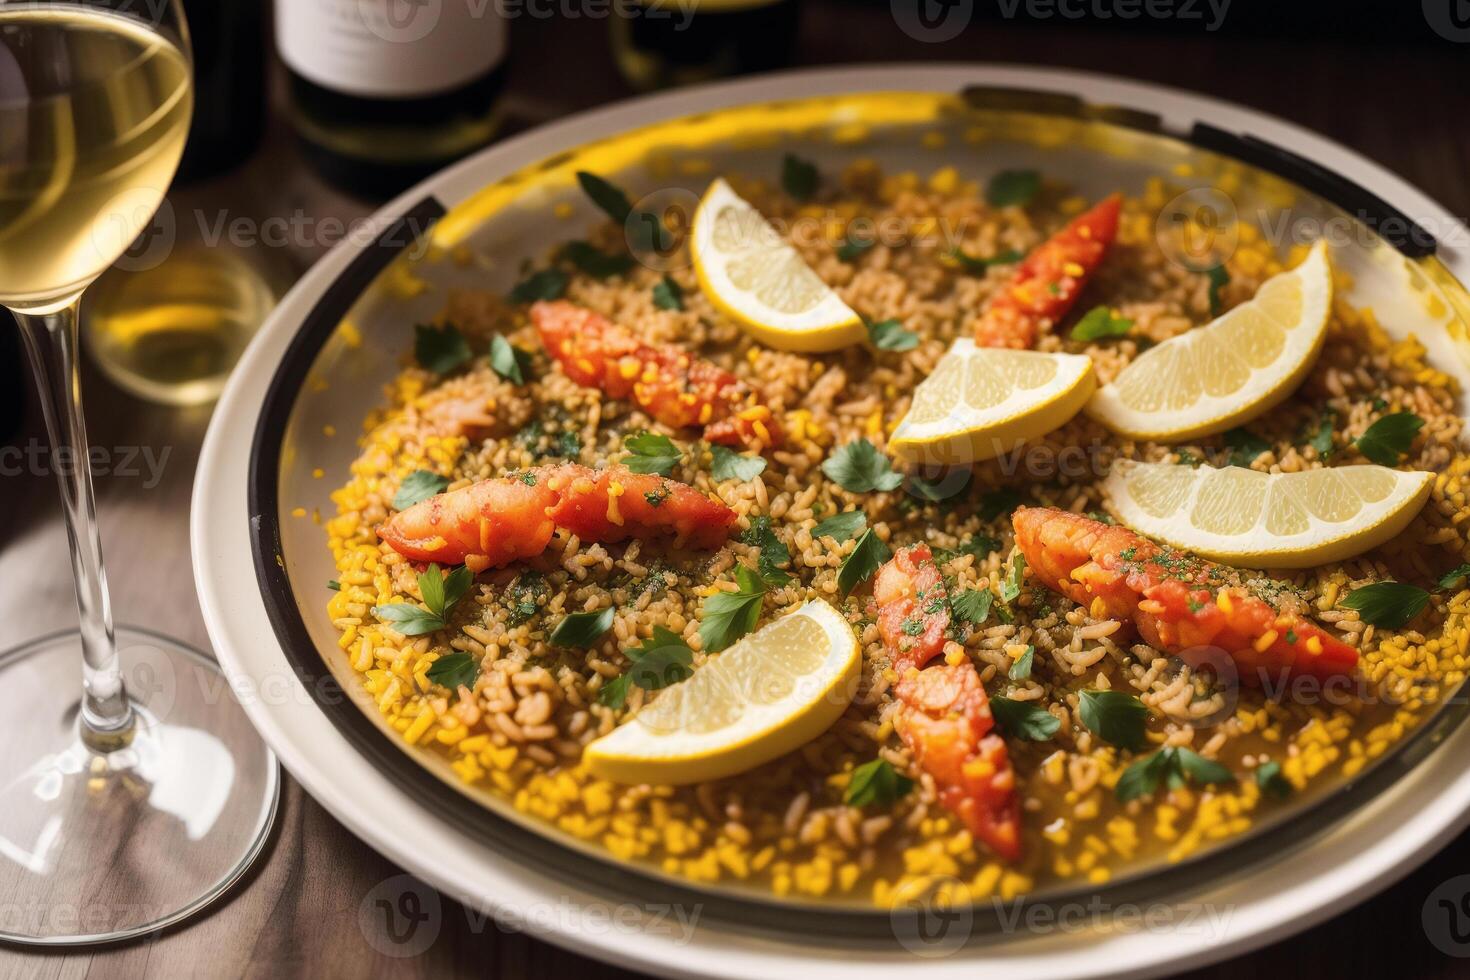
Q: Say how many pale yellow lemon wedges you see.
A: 5